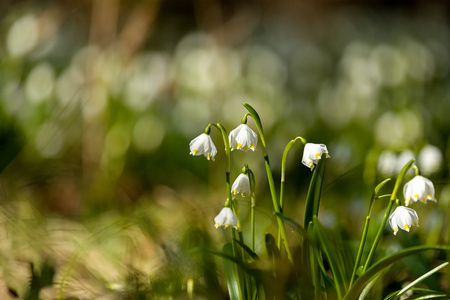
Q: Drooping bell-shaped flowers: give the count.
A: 7